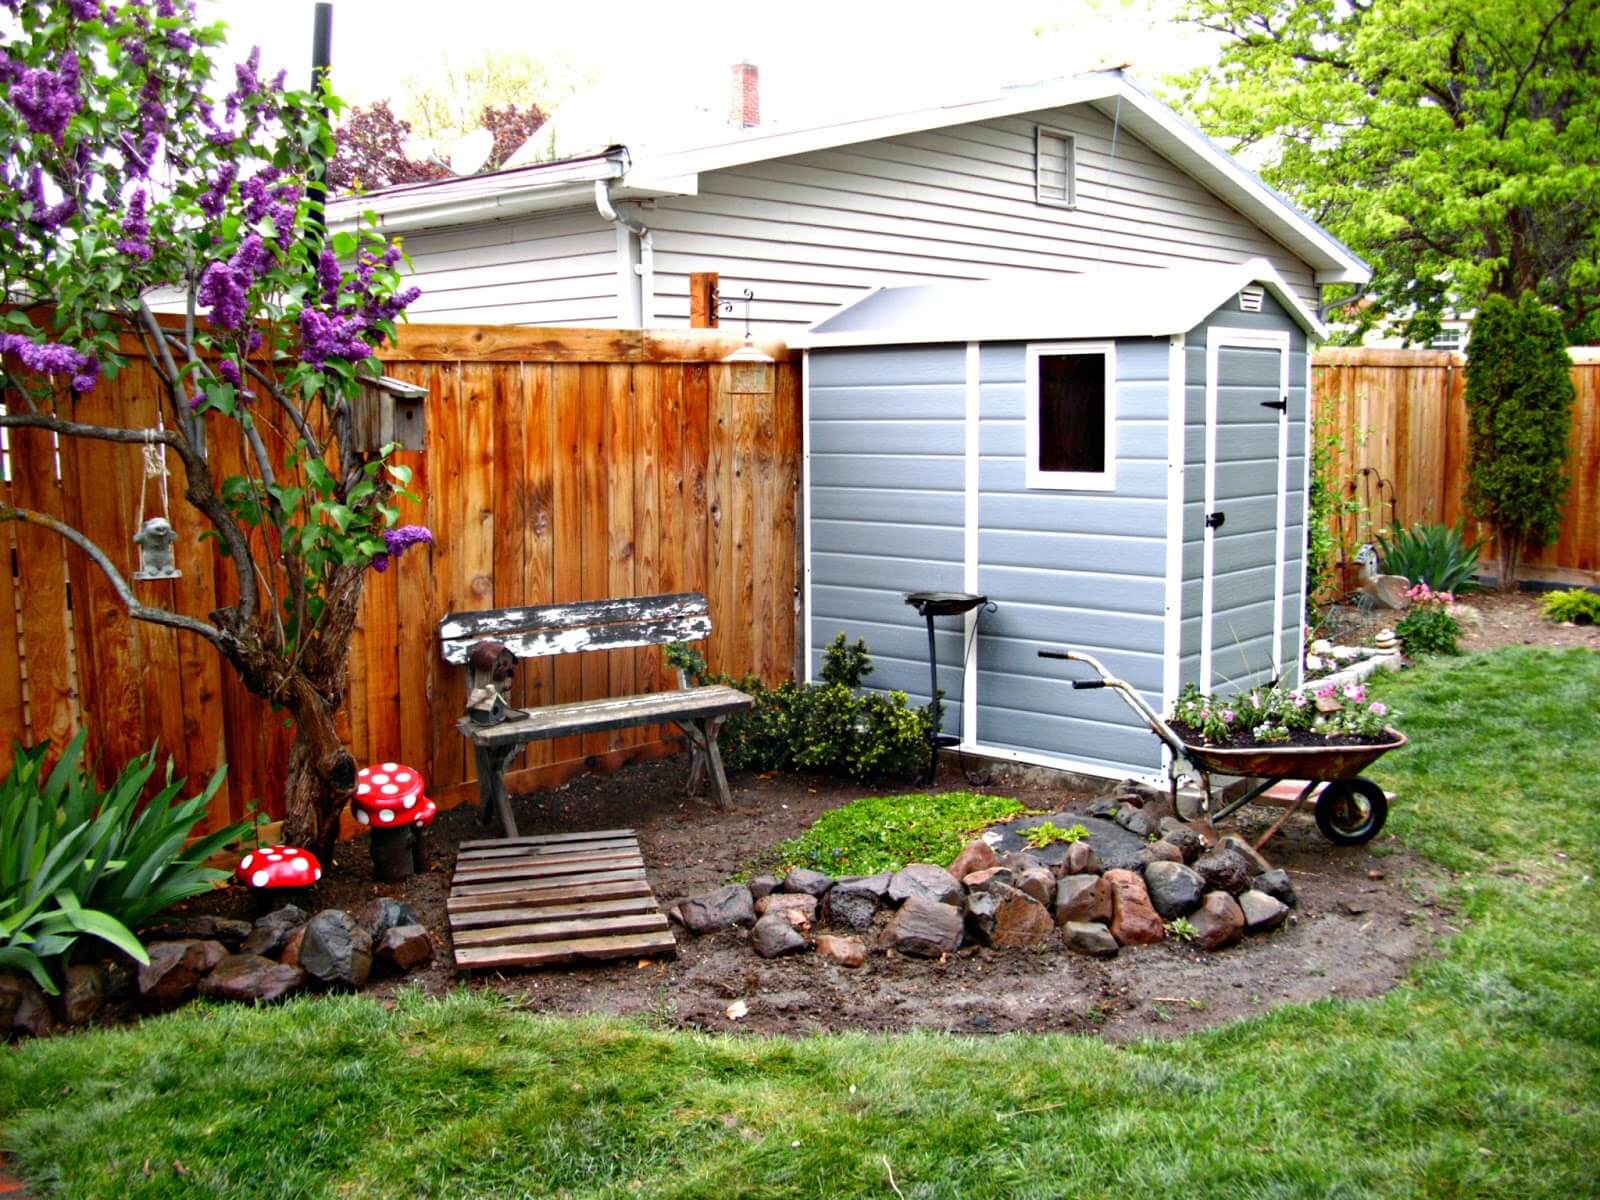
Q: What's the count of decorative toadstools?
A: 3